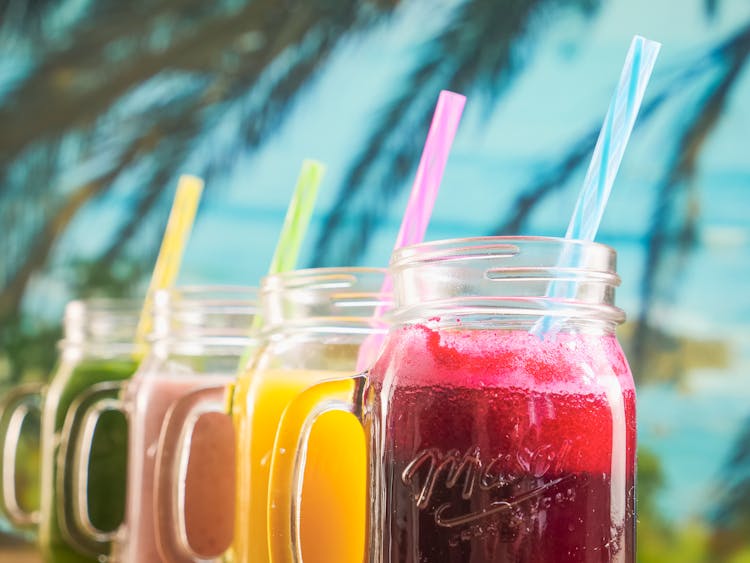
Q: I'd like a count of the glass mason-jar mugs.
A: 4